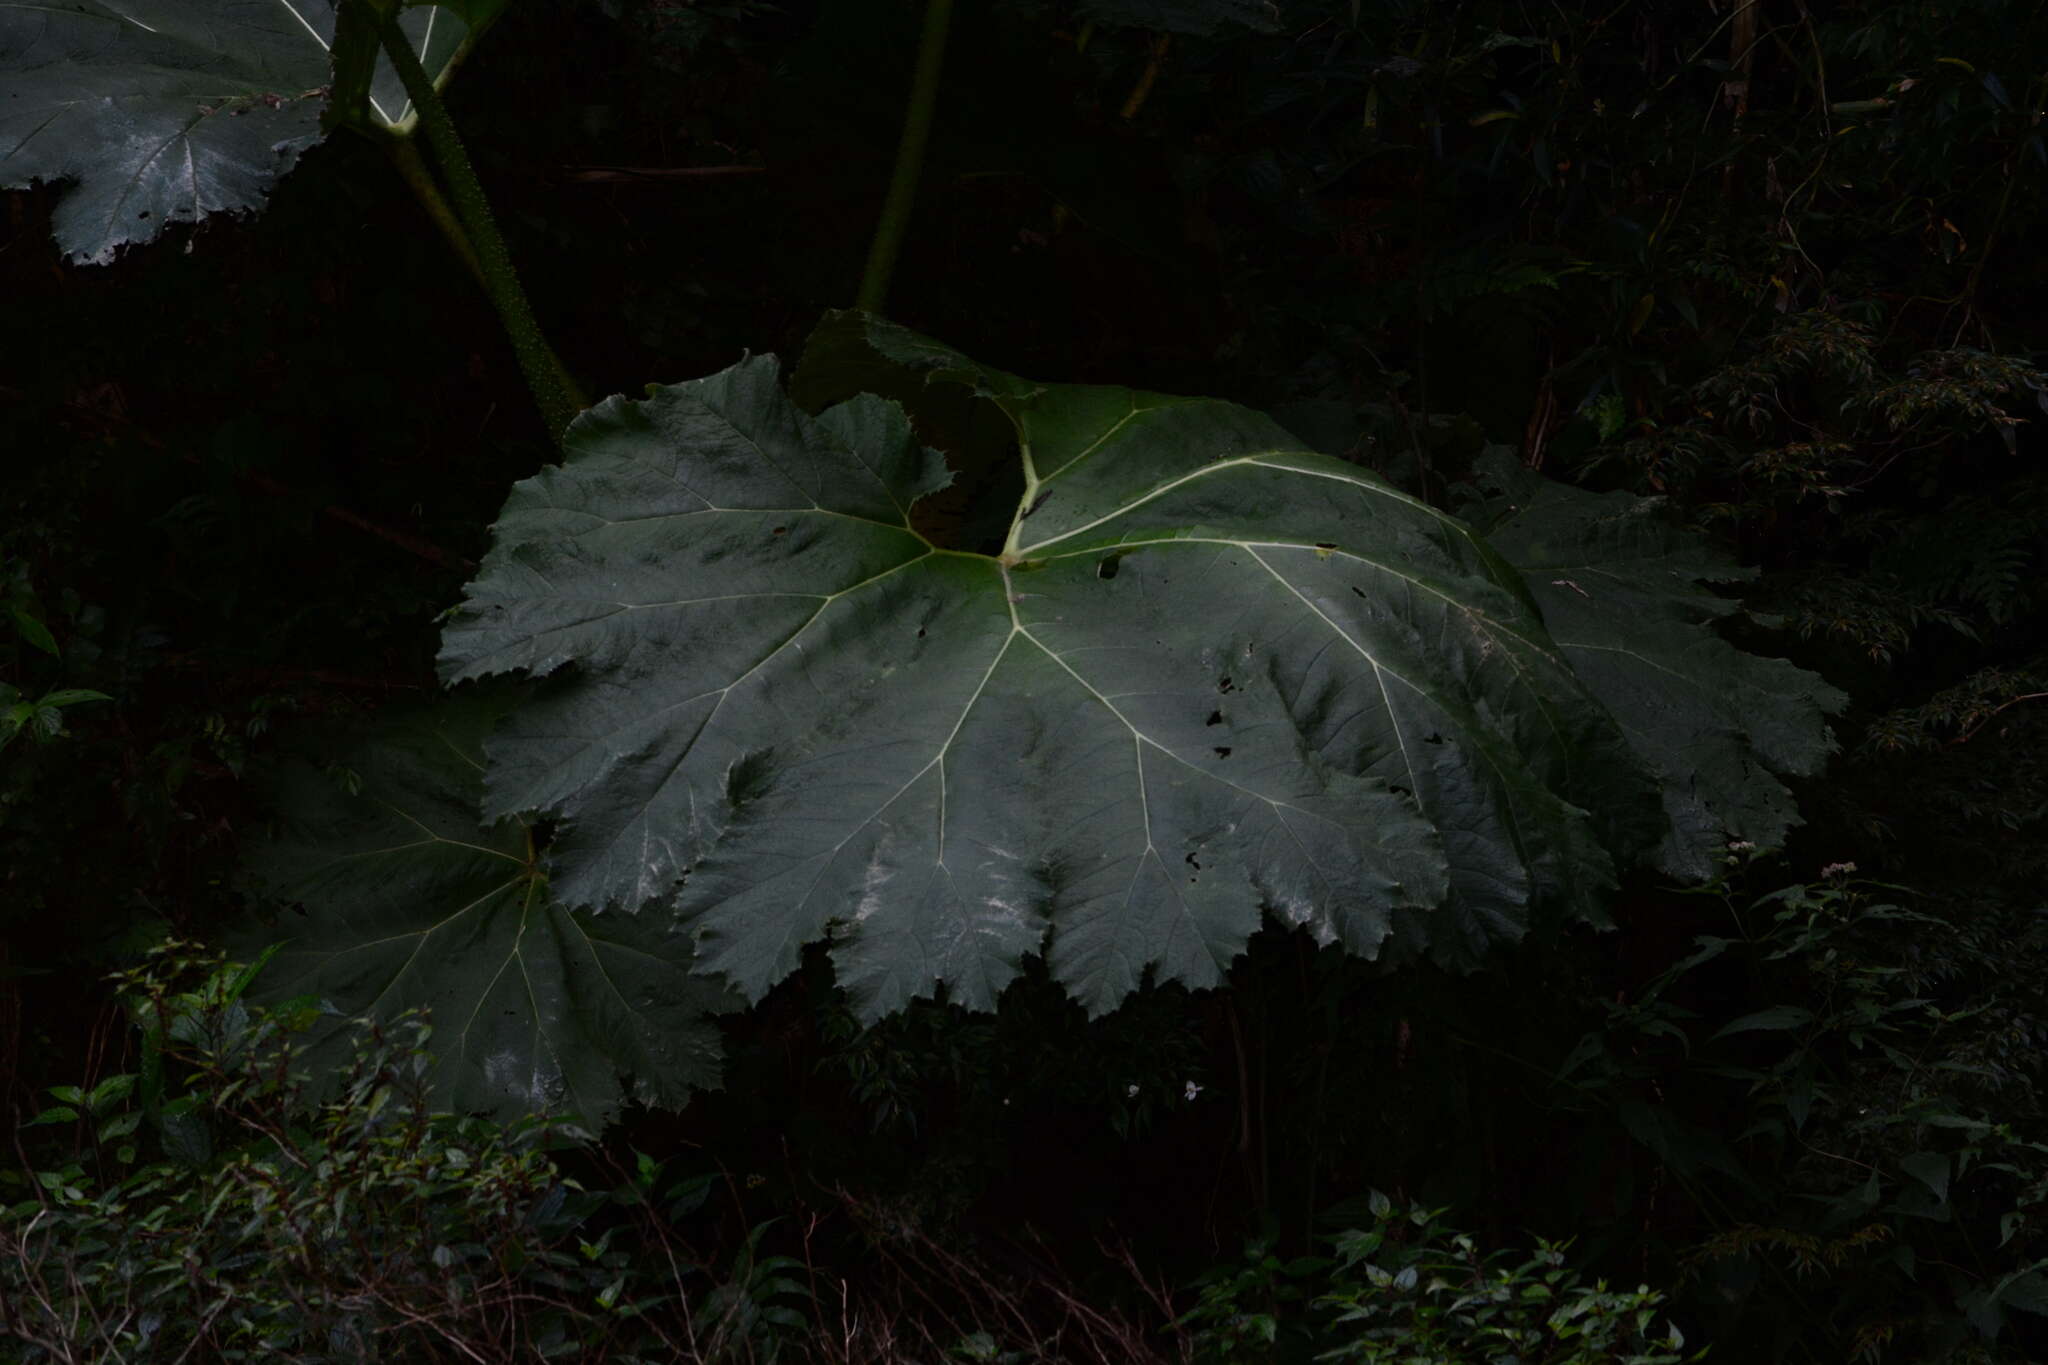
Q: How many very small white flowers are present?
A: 2